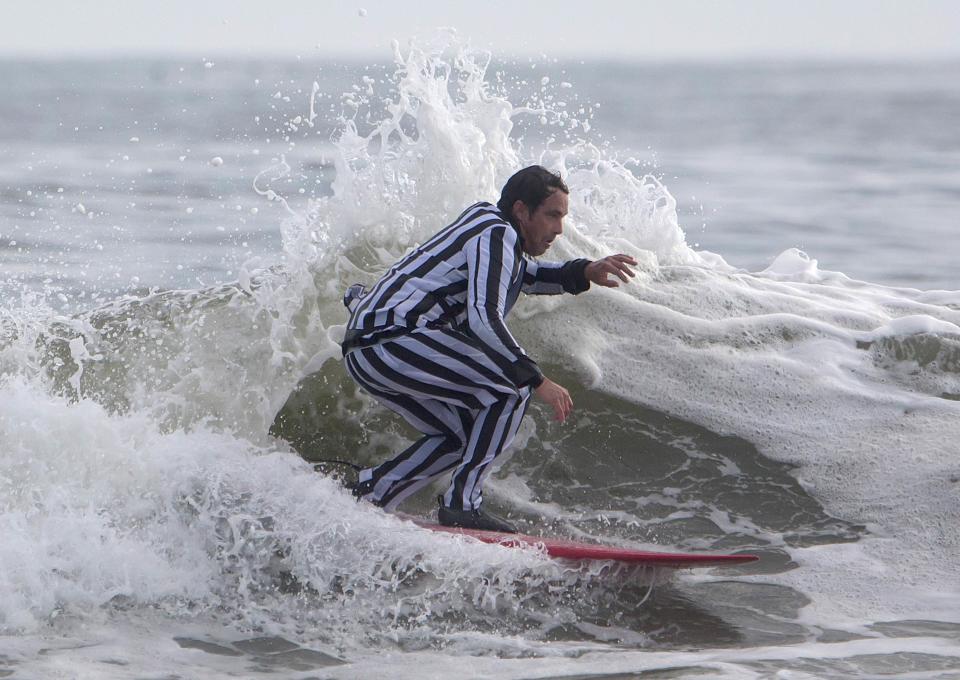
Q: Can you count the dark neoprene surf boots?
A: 2